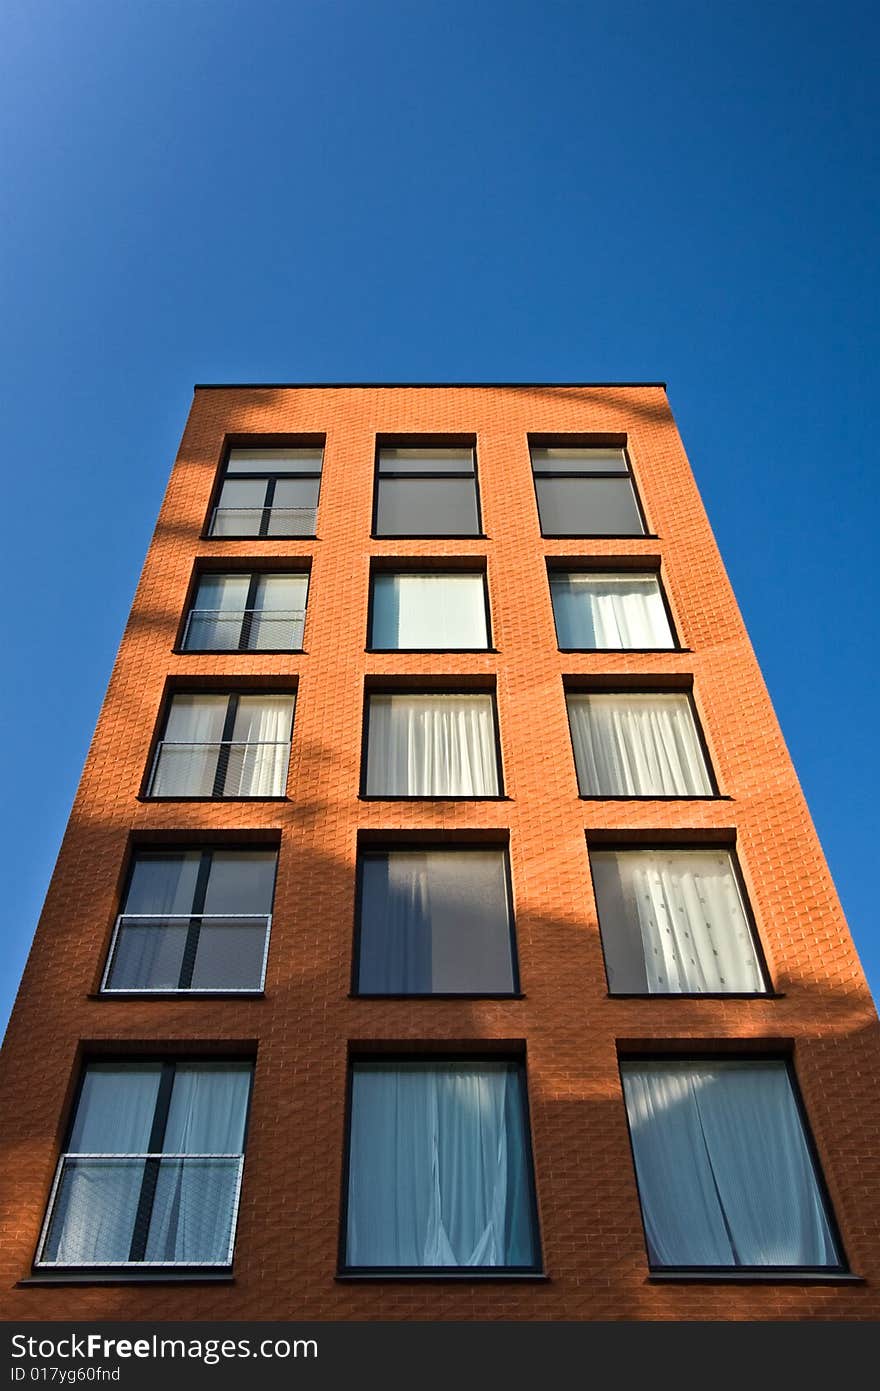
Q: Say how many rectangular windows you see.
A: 15